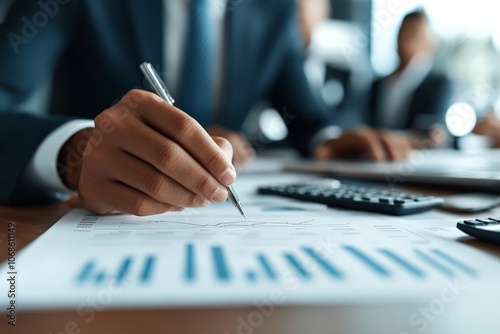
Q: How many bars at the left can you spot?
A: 4